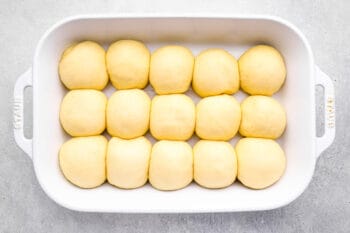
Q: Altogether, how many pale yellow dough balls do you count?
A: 15